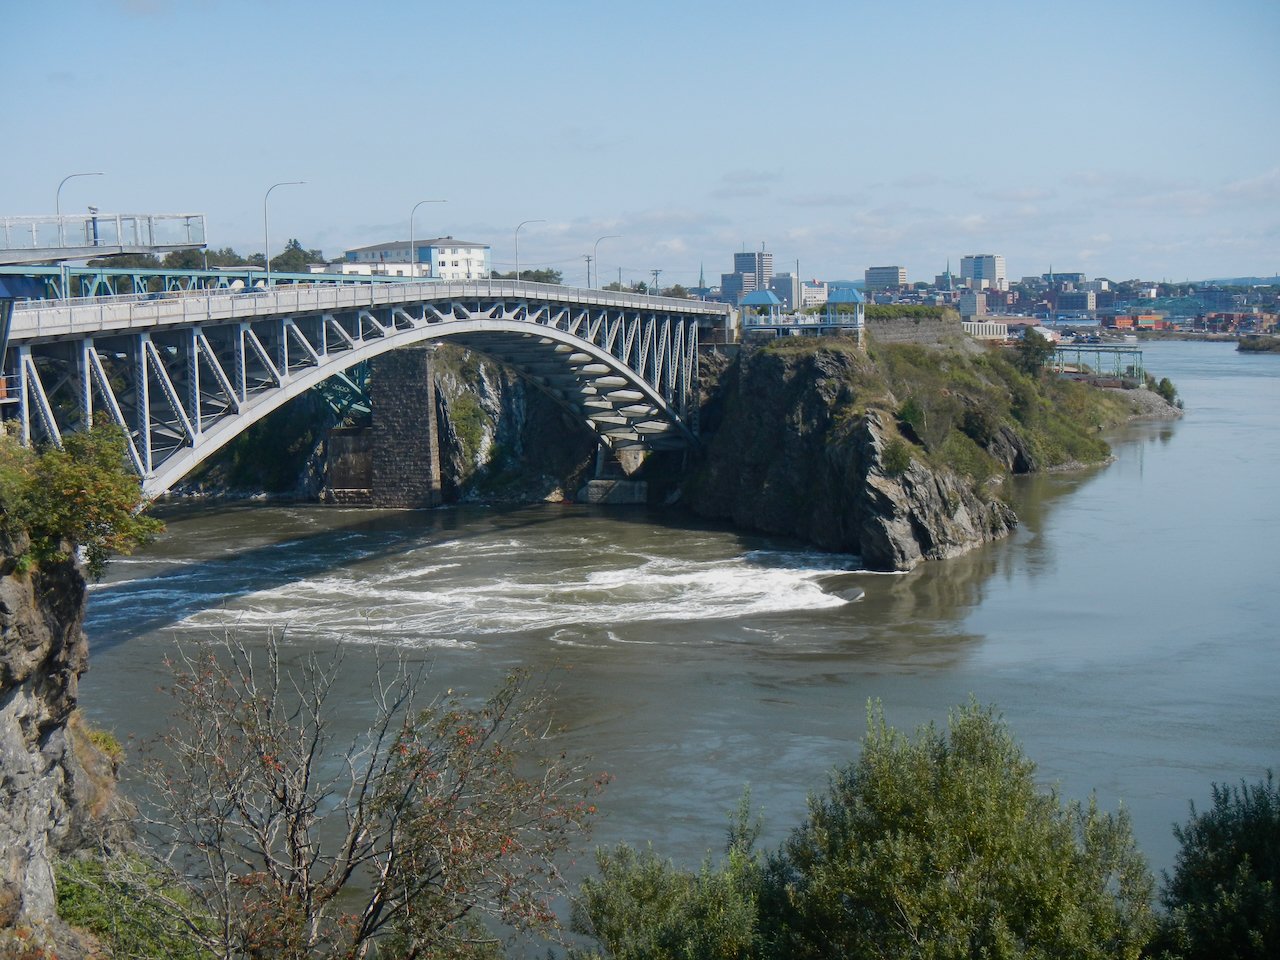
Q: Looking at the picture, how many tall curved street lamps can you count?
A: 5